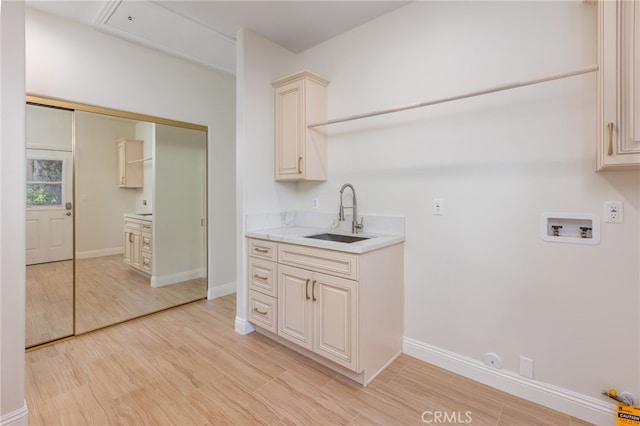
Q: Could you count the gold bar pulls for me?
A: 7